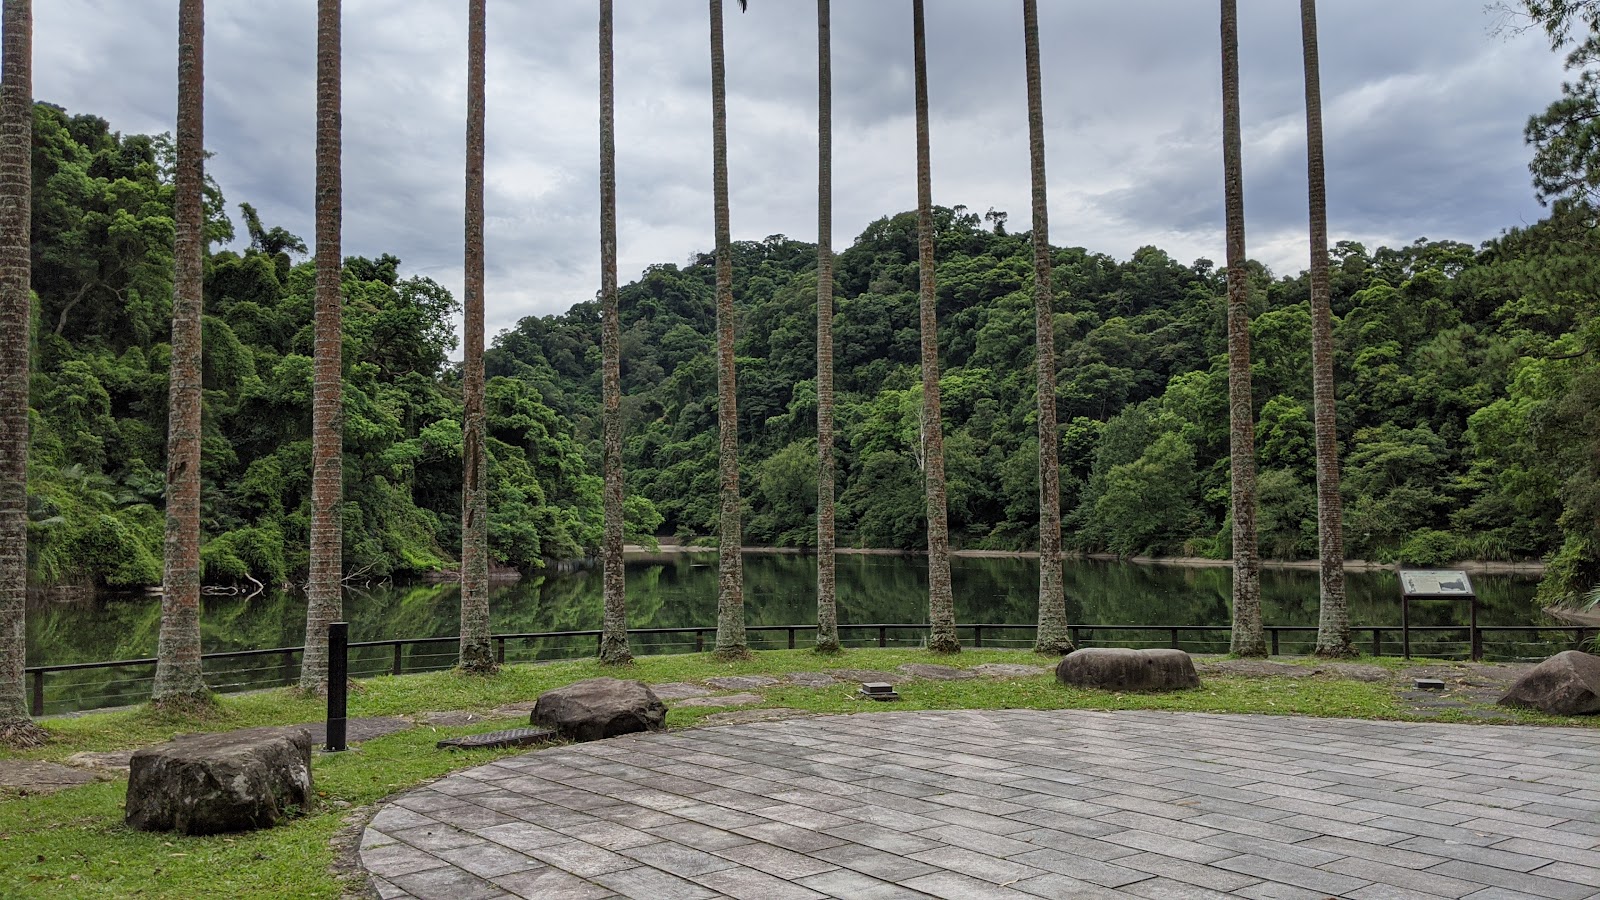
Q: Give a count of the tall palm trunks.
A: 11